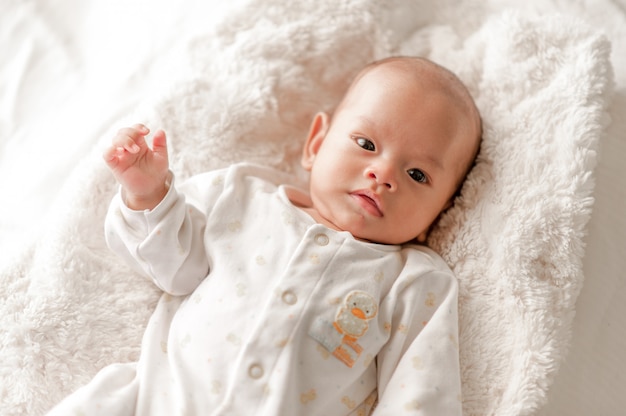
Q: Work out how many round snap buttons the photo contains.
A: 3